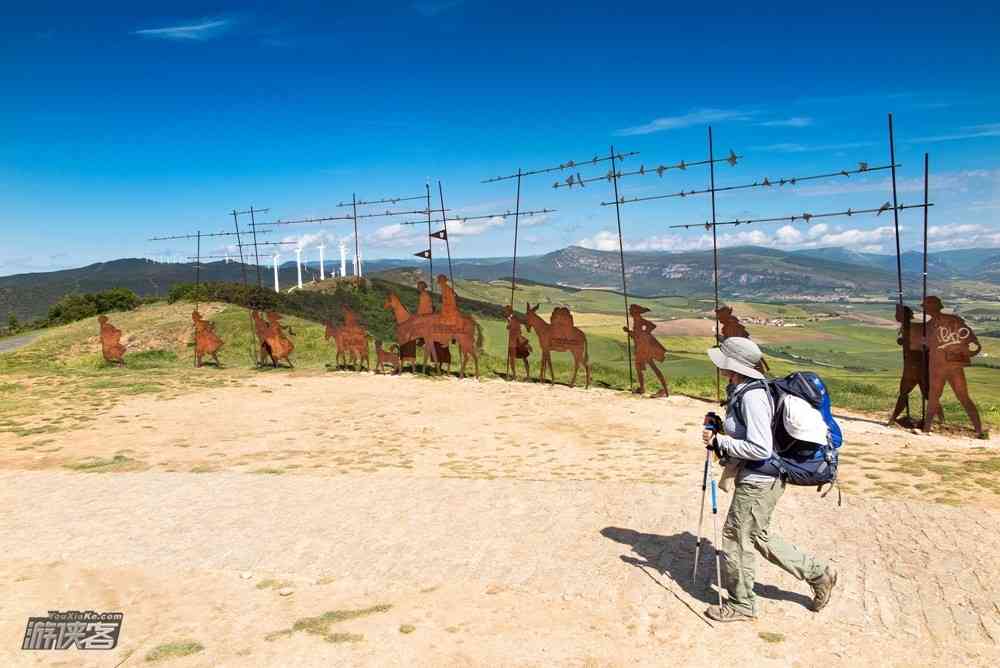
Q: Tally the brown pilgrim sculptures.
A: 12